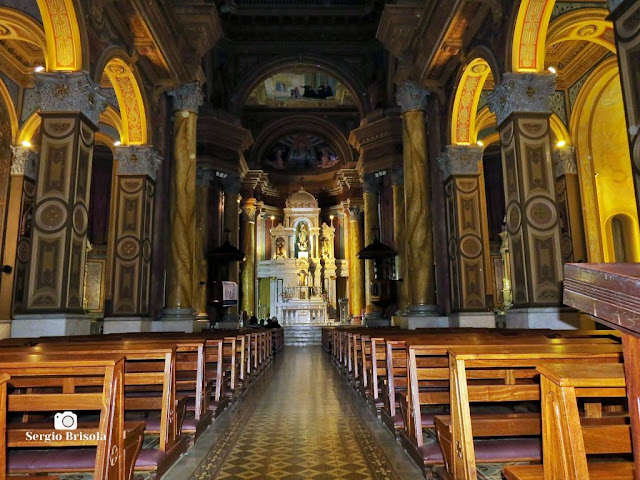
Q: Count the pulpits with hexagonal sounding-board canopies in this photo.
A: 2